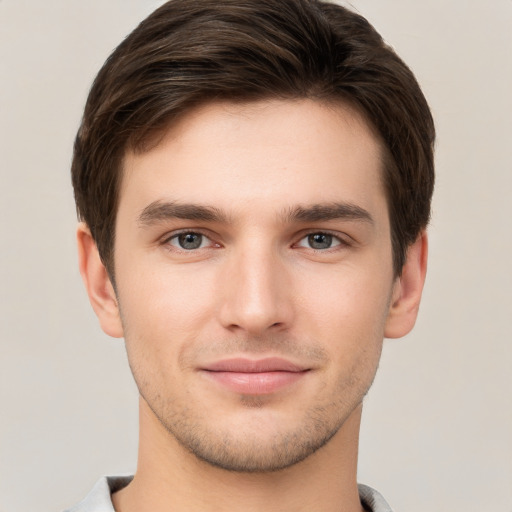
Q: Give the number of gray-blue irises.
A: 2